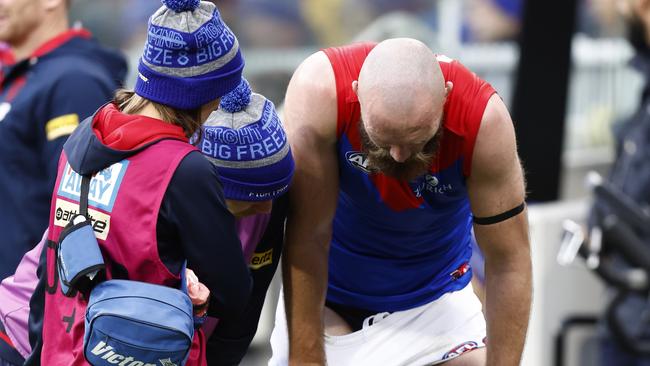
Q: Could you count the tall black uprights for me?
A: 1